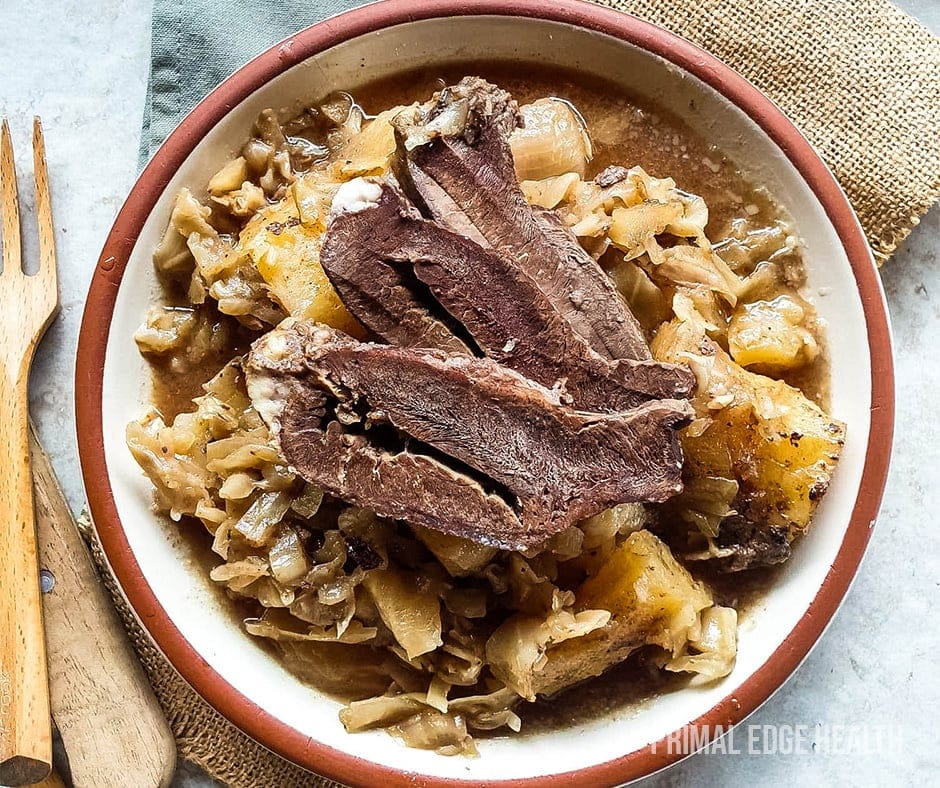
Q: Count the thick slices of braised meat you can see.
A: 3